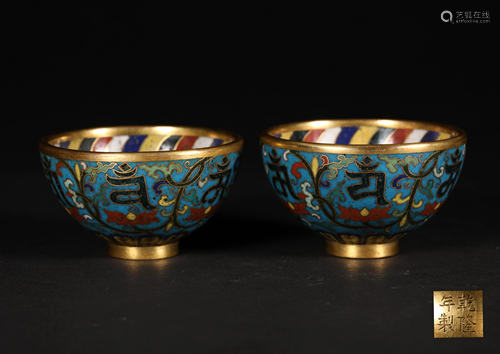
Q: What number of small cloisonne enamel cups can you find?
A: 2